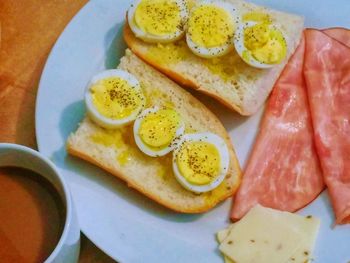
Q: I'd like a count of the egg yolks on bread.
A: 6